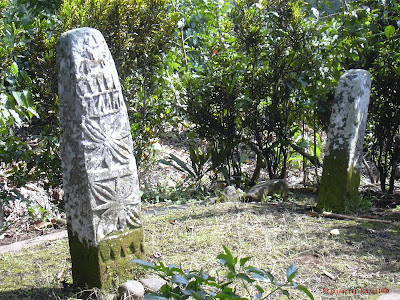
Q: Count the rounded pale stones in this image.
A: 2